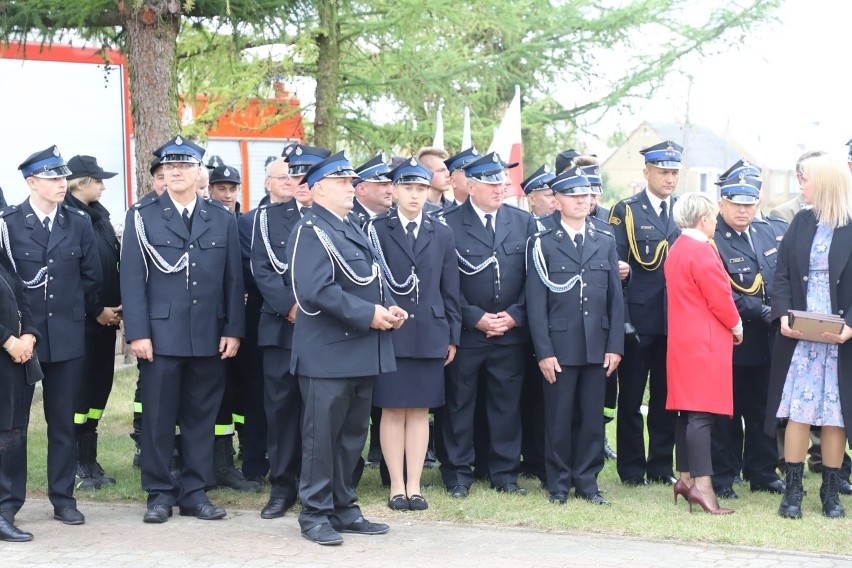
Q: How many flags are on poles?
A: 3